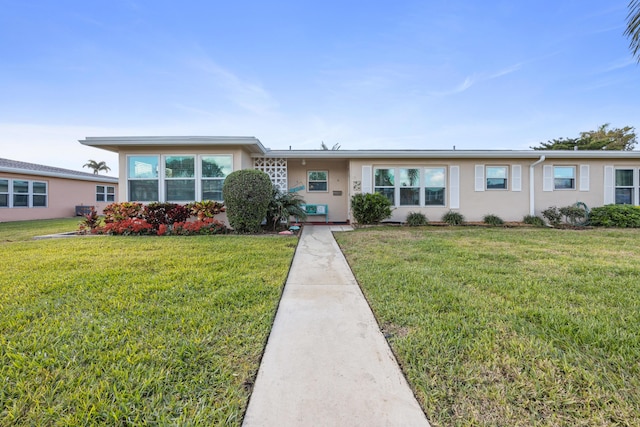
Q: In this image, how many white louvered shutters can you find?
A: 7